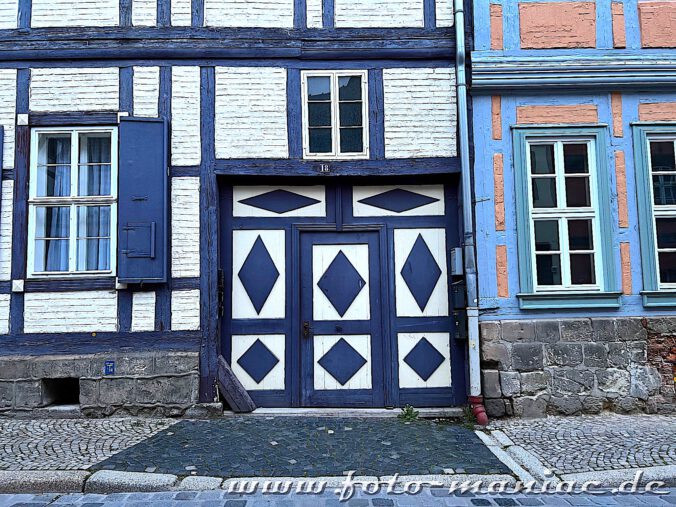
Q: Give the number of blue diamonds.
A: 8